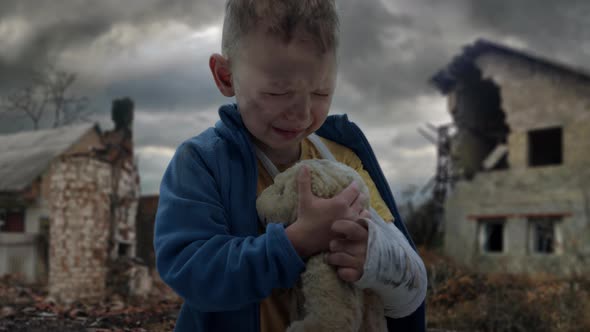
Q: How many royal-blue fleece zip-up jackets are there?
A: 1